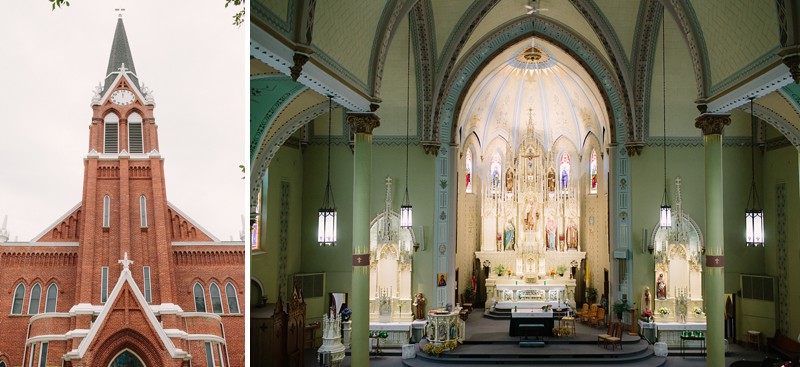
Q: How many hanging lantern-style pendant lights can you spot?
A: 4